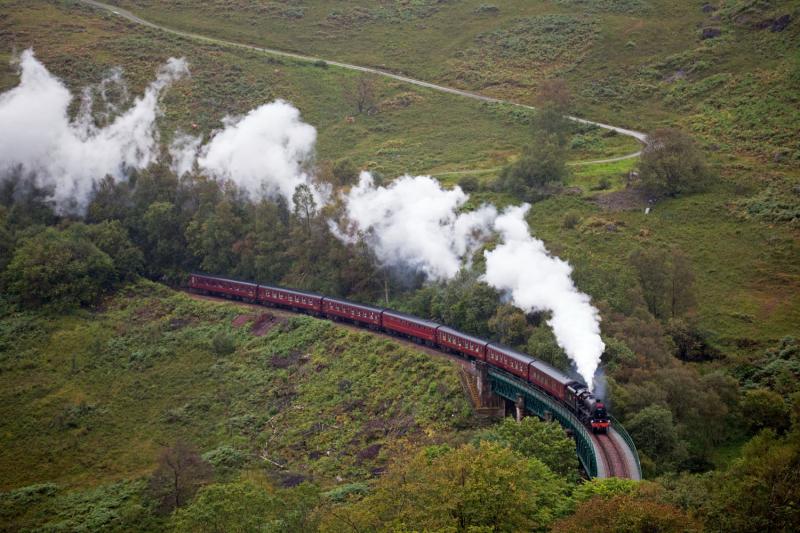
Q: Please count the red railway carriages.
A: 7